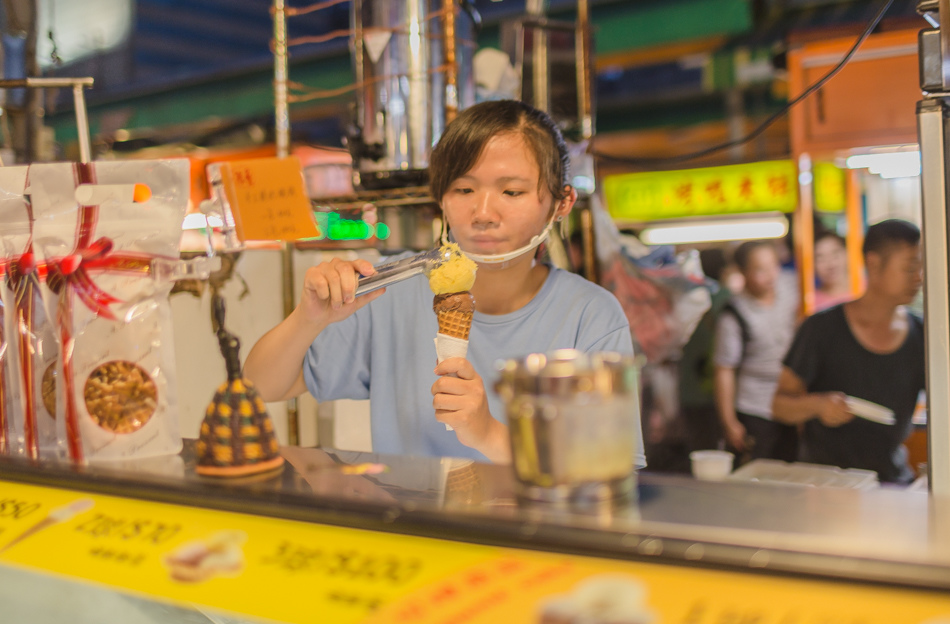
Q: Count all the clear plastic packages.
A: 3